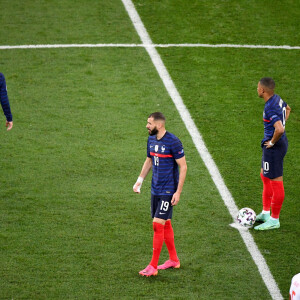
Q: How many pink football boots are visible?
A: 2